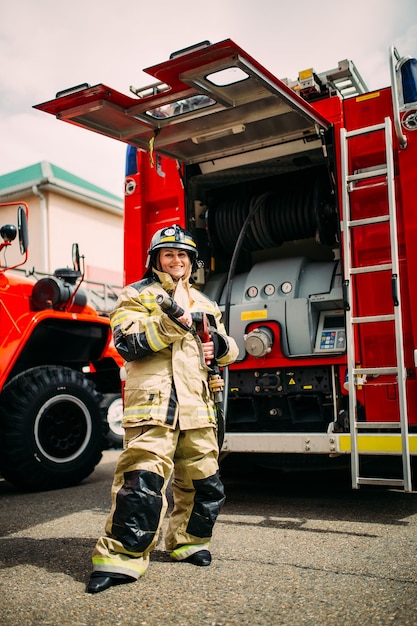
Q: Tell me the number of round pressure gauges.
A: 3